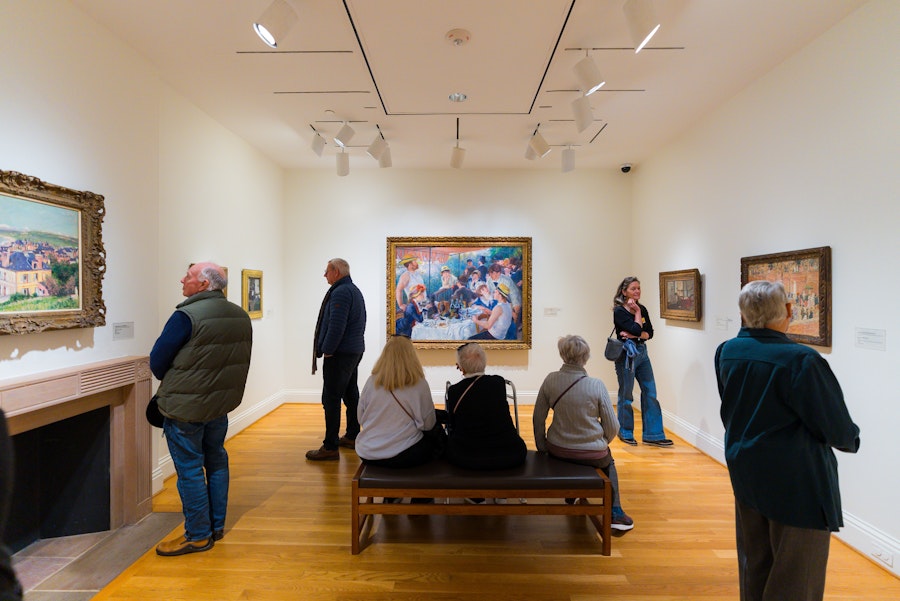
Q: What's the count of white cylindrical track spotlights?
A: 13